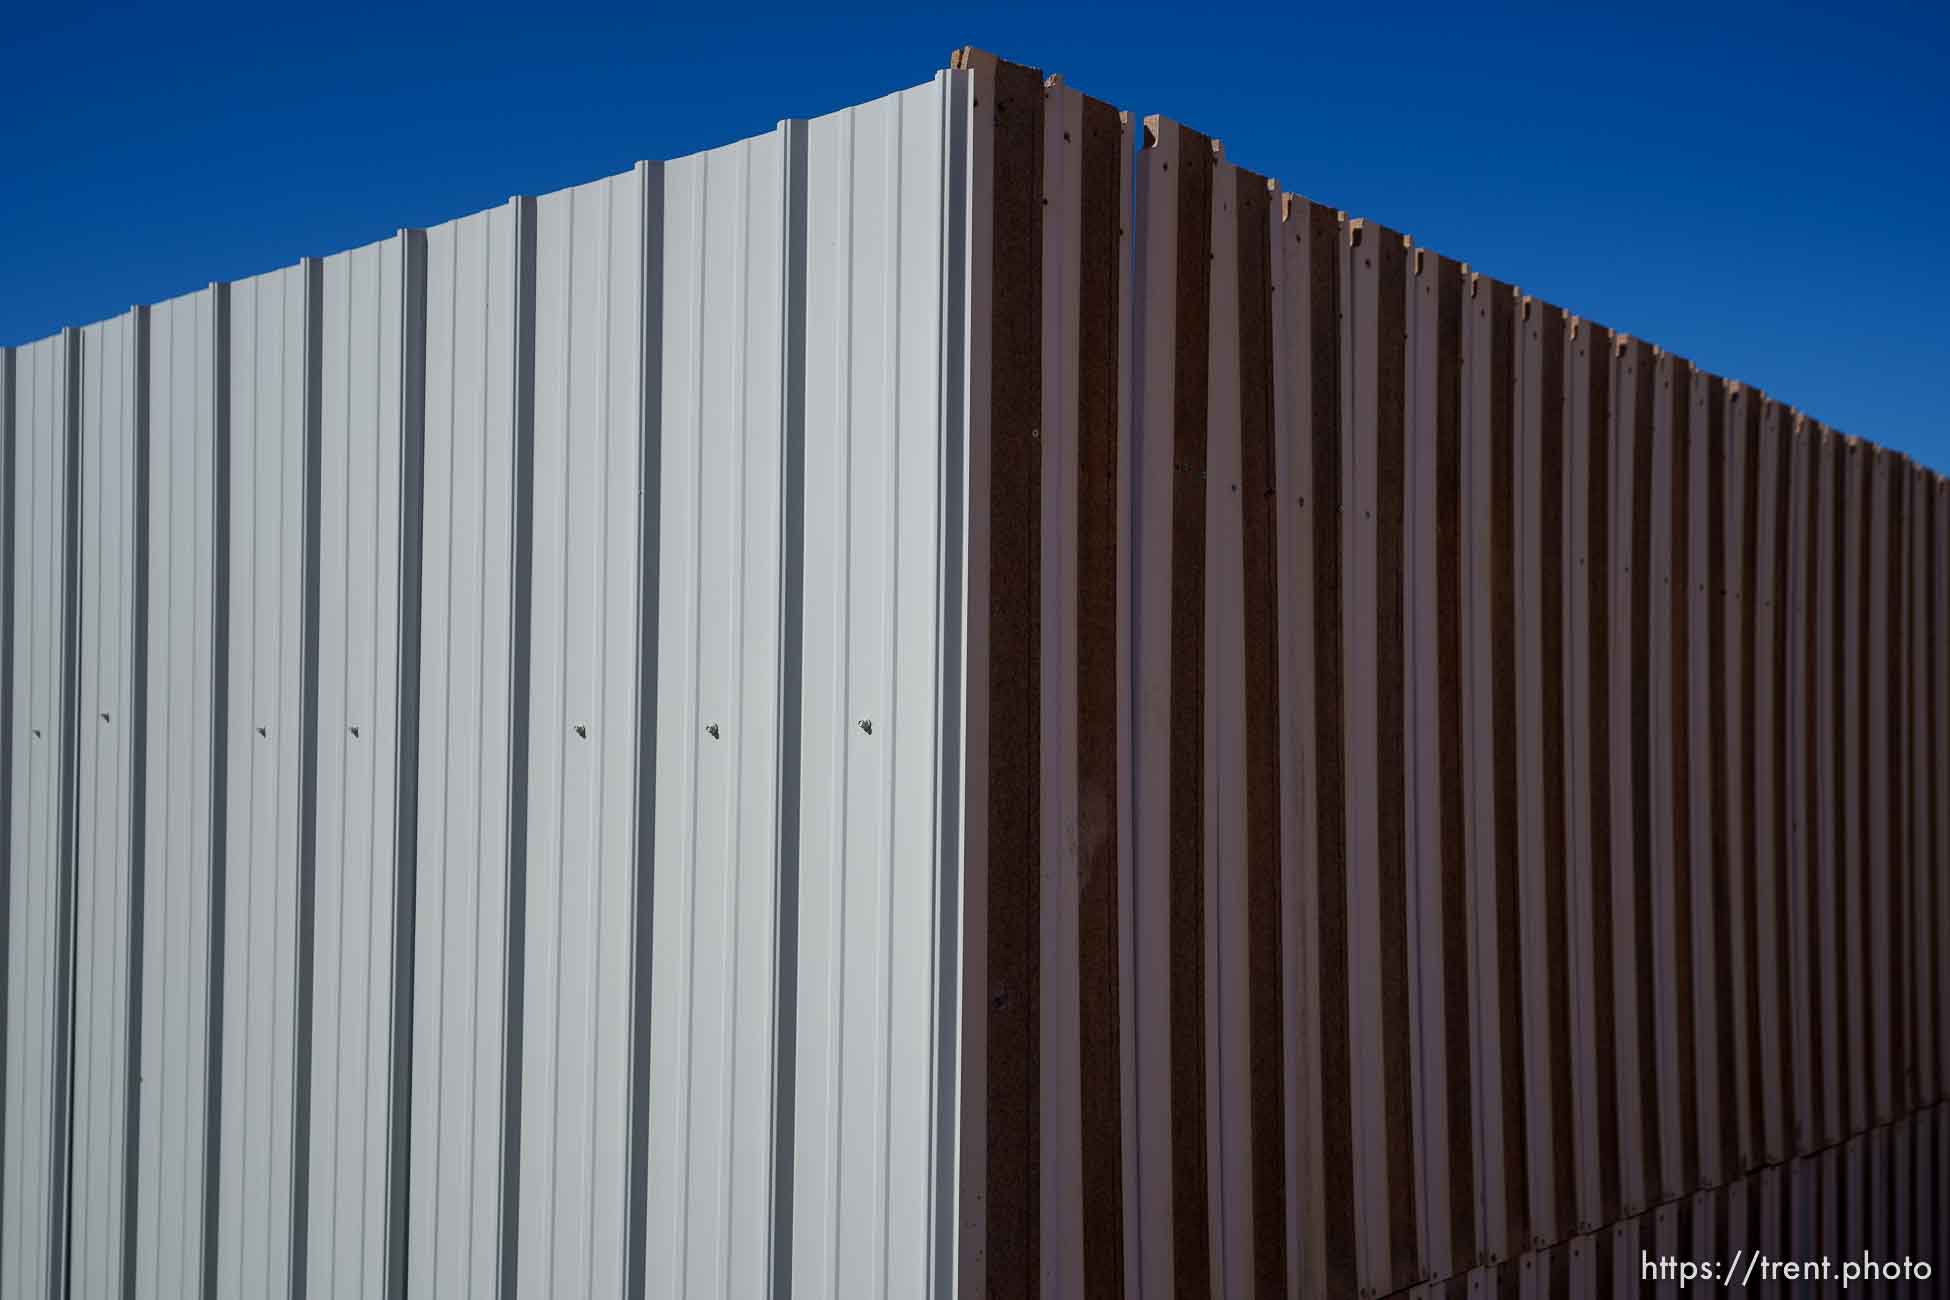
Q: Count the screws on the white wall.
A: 7